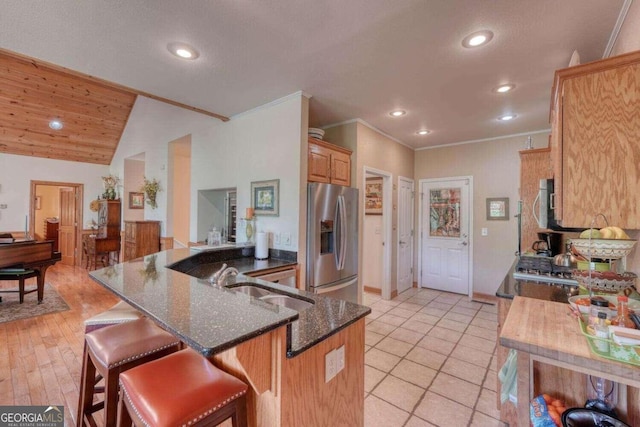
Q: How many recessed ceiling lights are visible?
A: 7